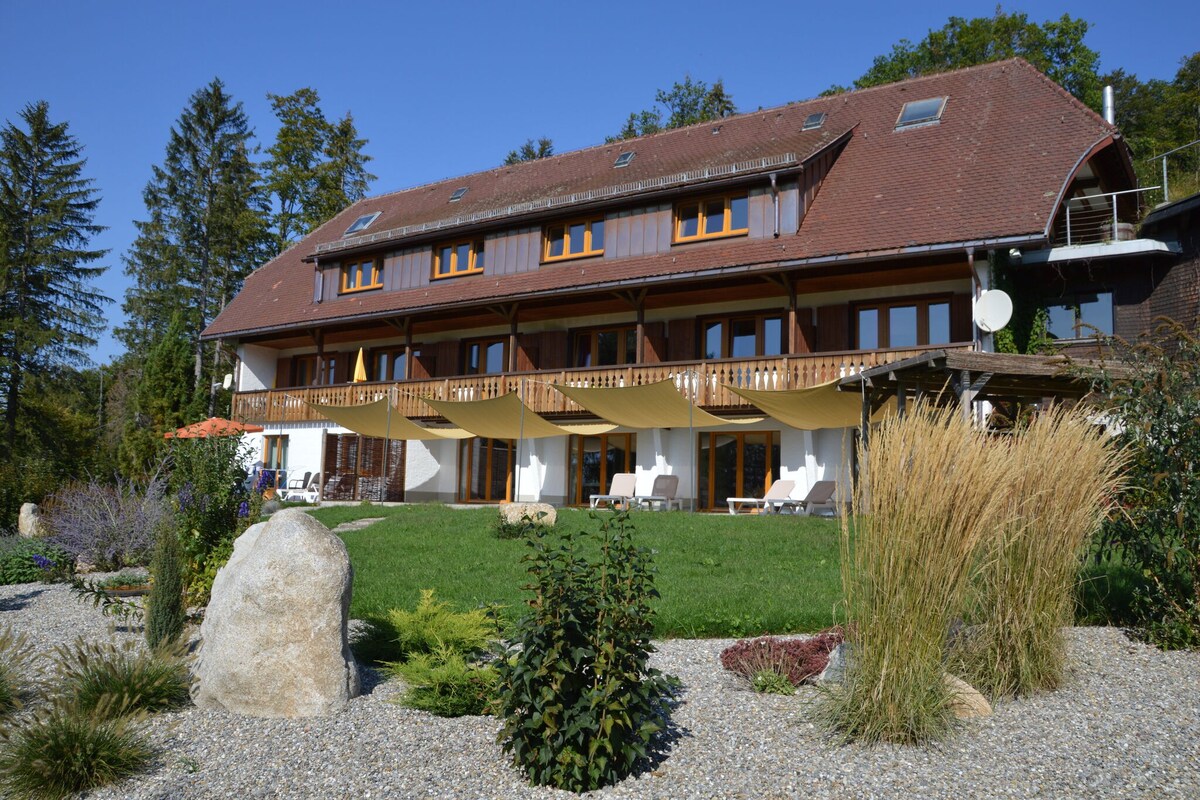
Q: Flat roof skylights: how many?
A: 5